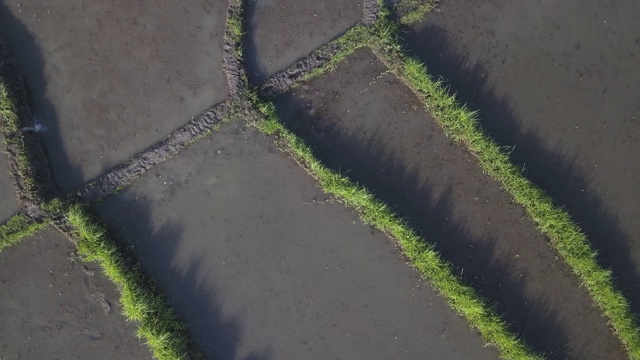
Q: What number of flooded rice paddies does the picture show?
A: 7